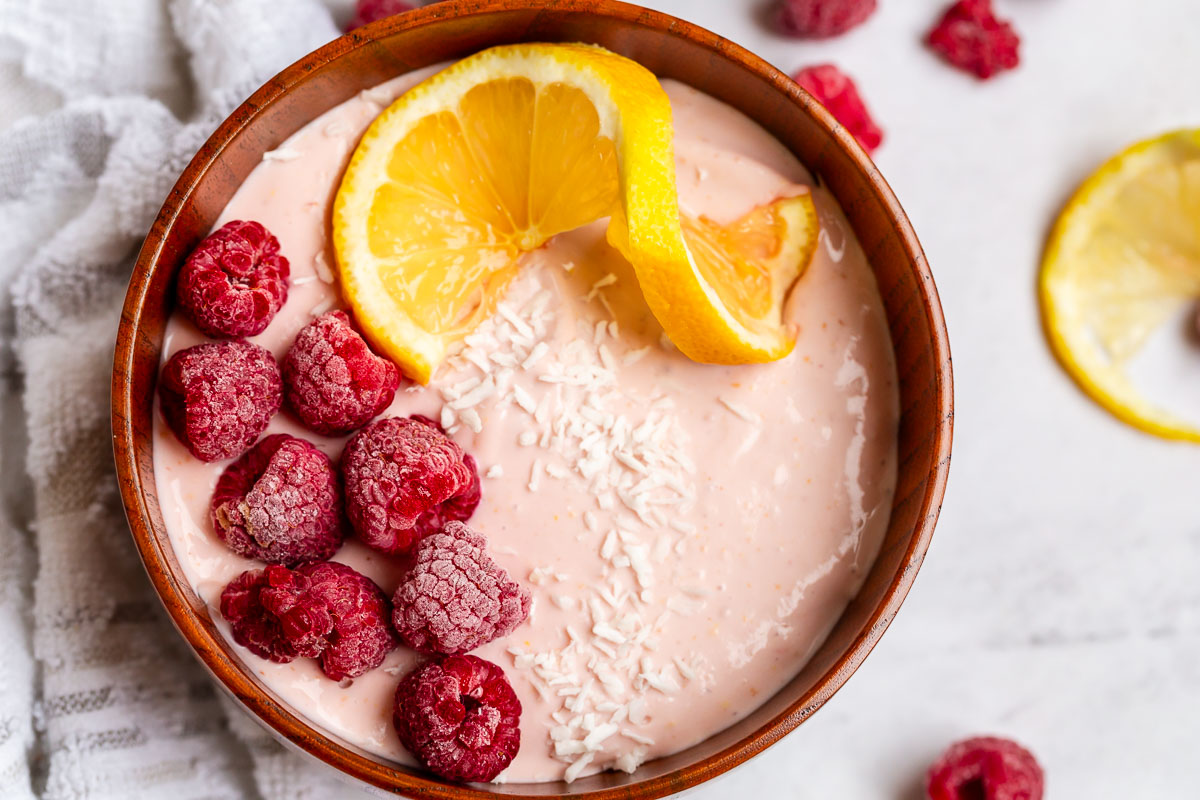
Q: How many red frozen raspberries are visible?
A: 13